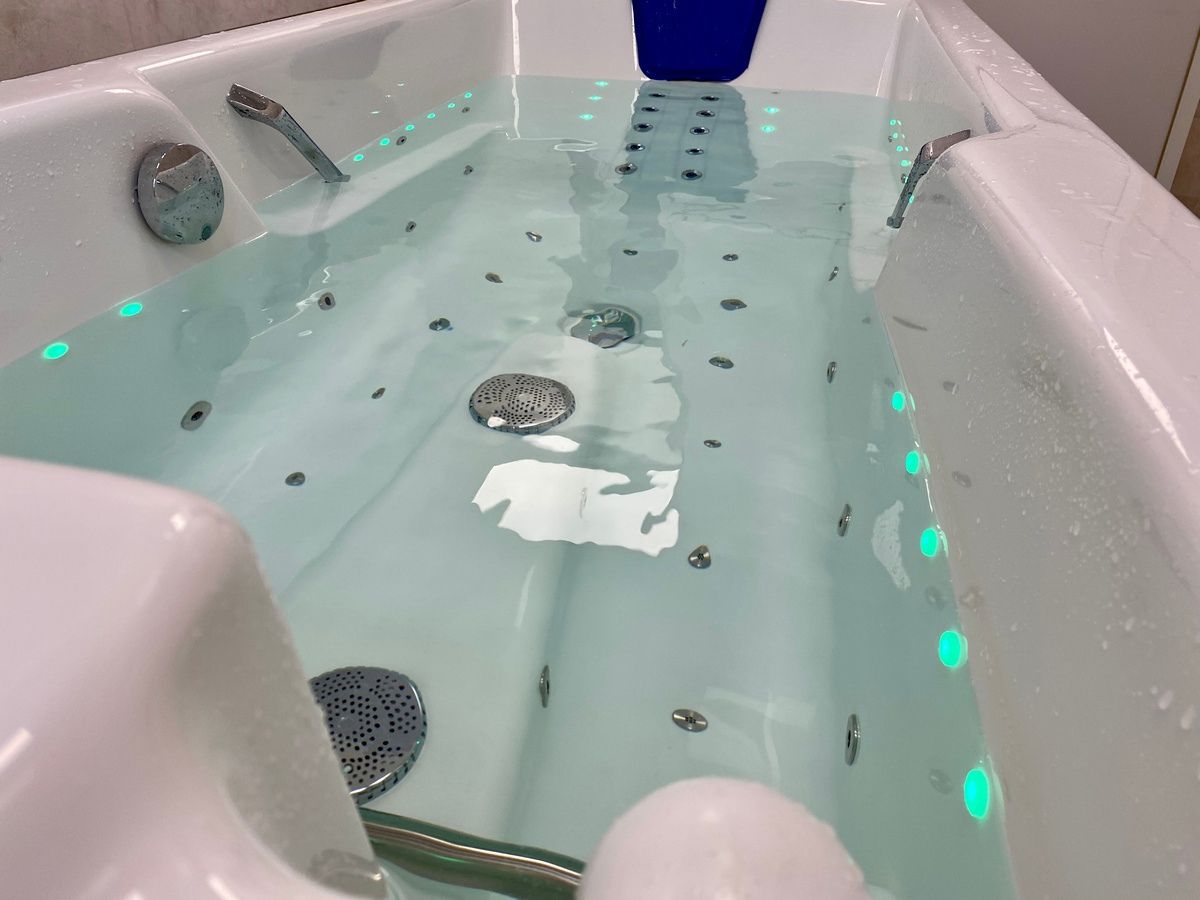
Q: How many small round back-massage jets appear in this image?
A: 10